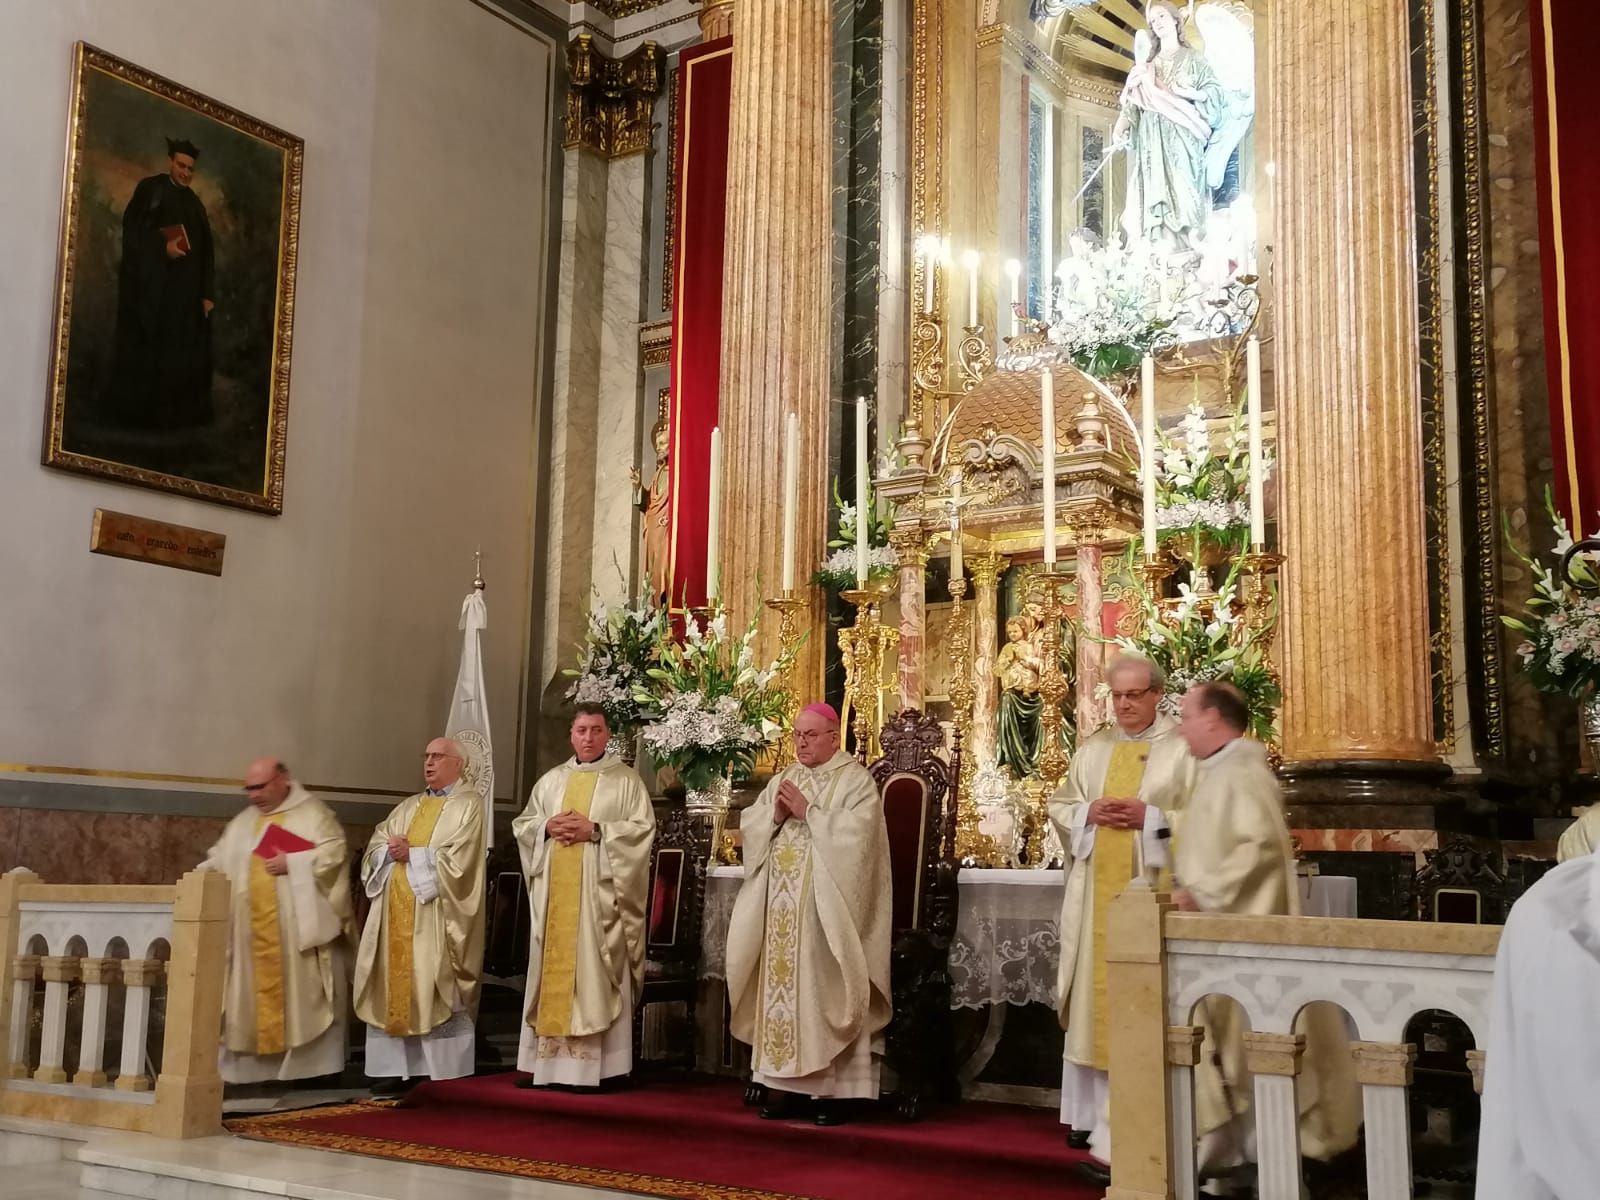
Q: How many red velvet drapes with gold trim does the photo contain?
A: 2